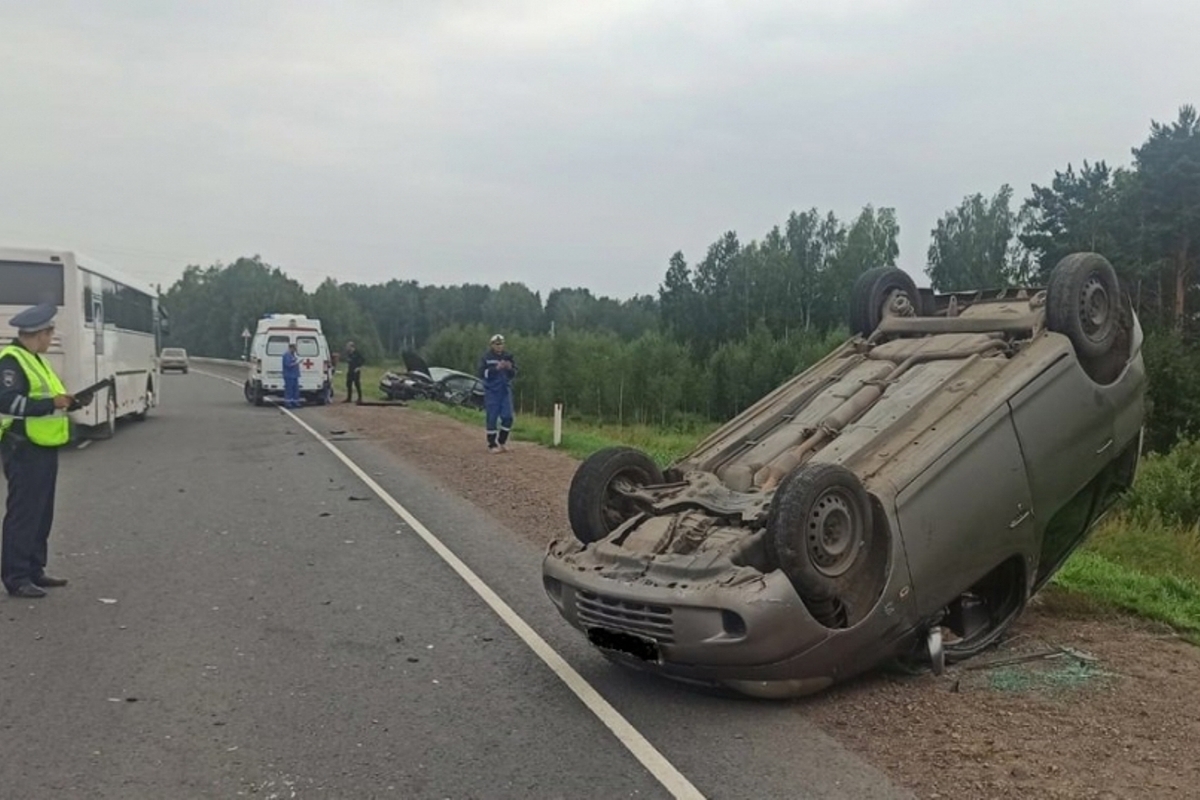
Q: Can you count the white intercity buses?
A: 1